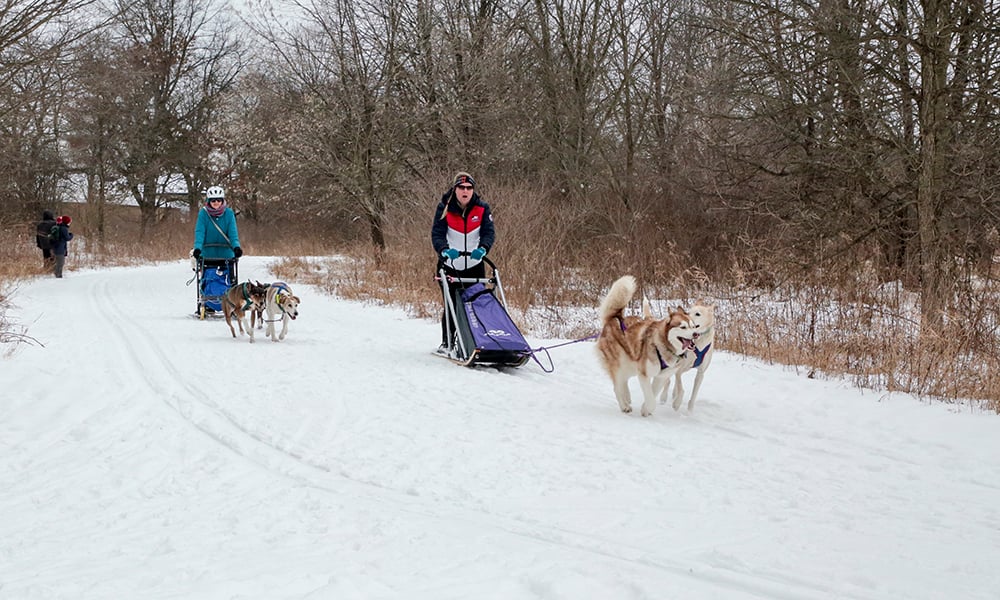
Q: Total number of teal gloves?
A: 2